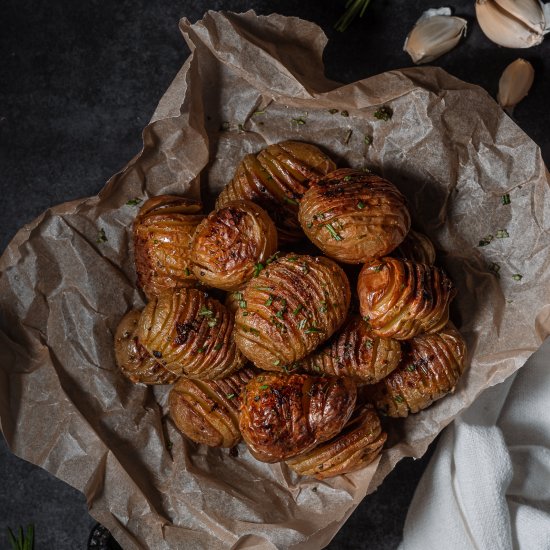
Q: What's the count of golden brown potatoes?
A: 14